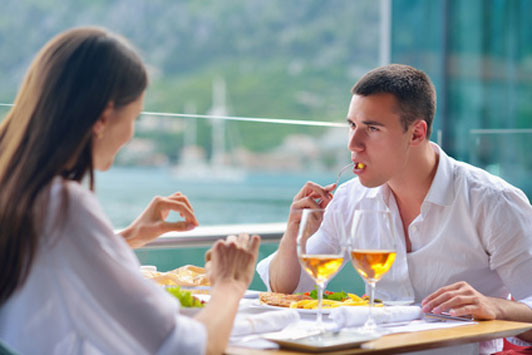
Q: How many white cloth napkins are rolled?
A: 2